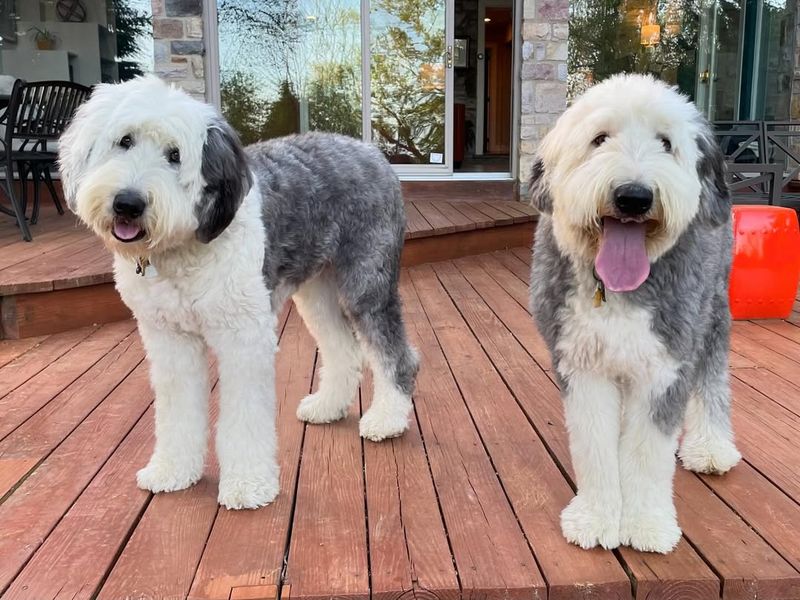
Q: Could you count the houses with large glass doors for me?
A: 1